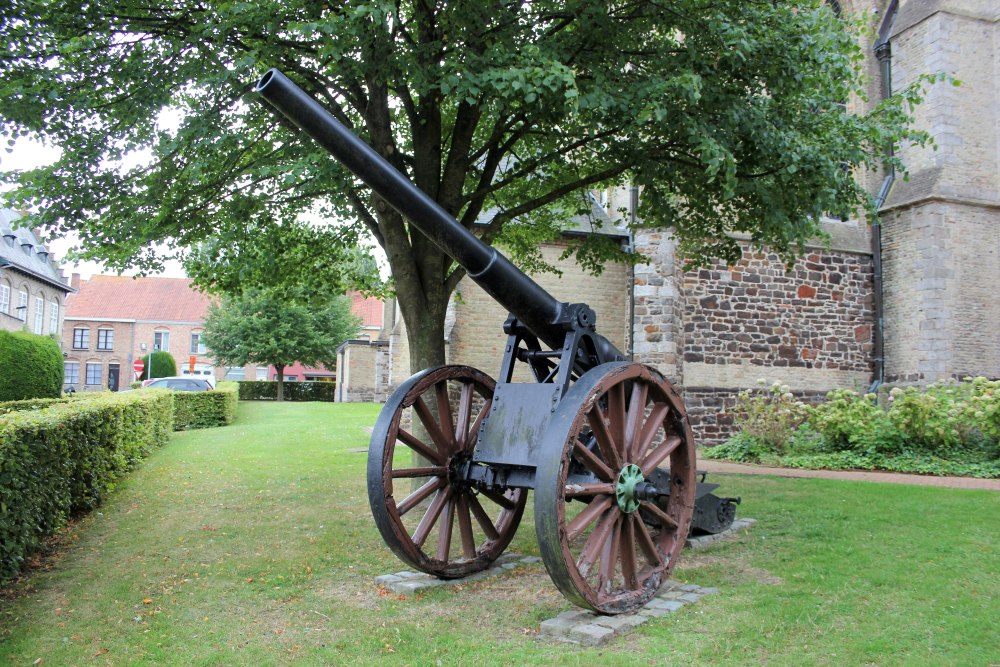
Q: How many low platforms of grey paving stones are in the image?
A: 3